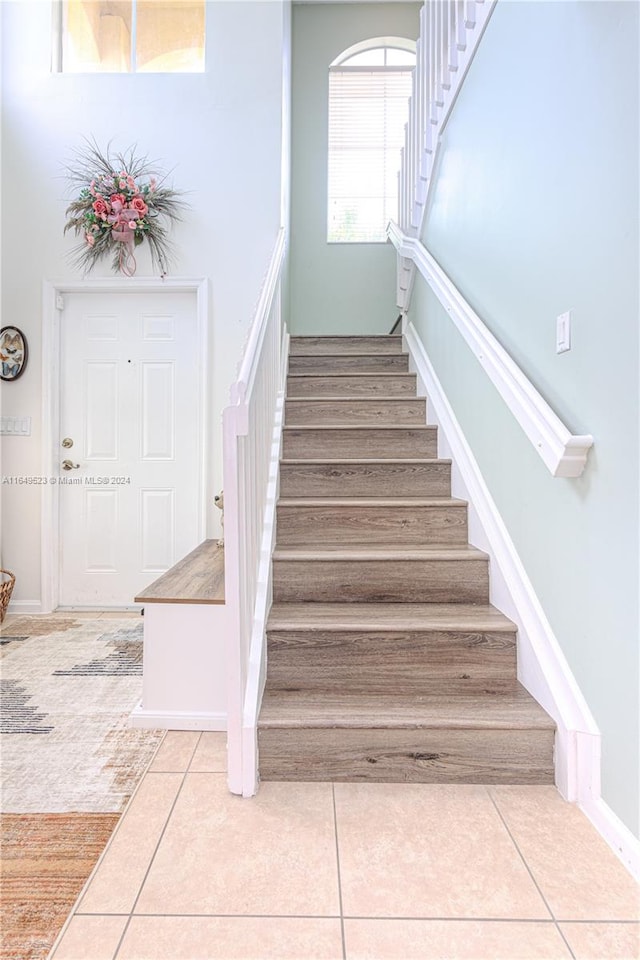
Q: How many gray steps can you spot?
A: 10